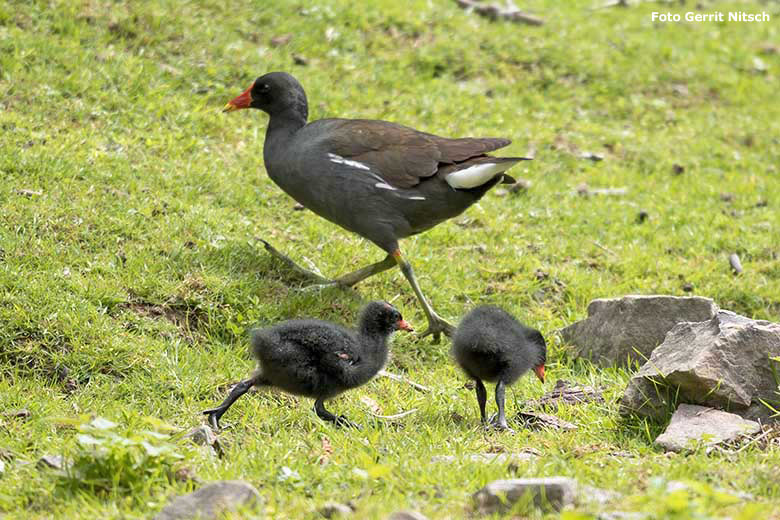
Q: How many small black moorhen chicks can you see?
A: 2